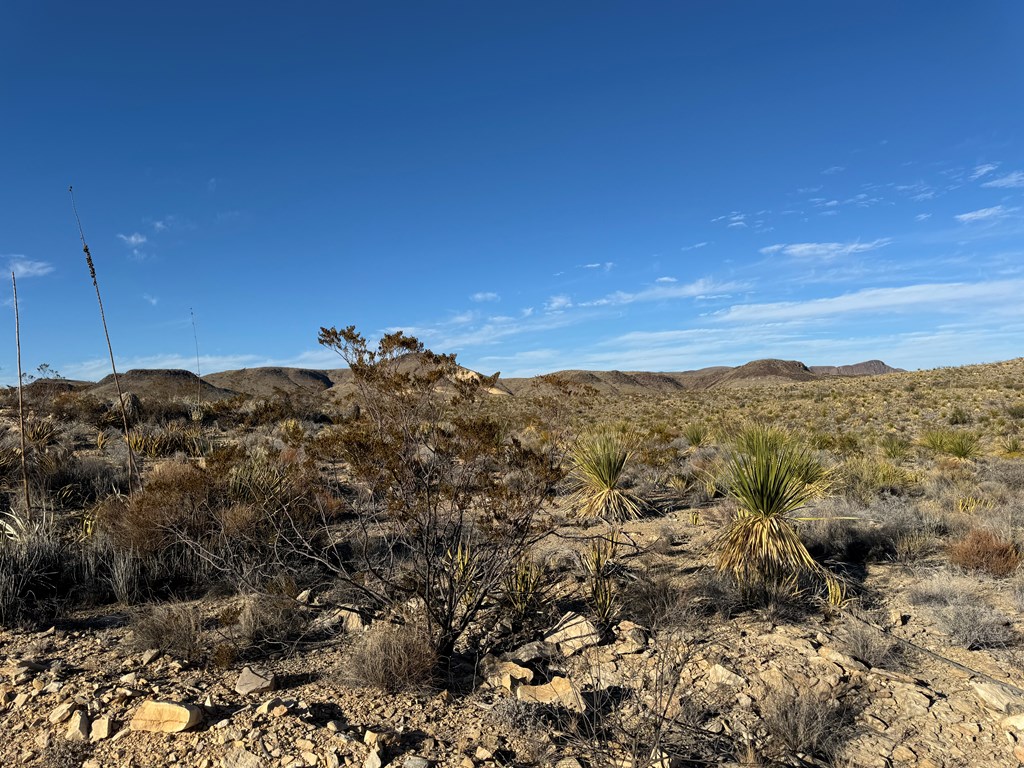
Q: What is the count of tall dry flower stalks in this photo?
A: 3